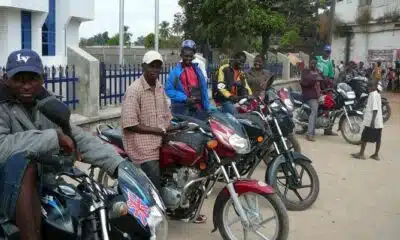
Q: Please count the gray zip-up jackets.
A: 1